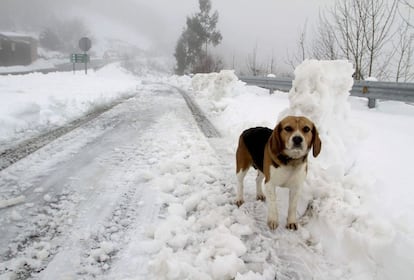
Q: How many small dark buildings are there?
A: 1